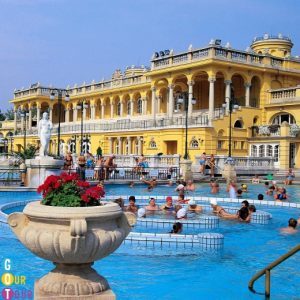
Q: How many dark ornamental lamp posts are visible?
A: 5